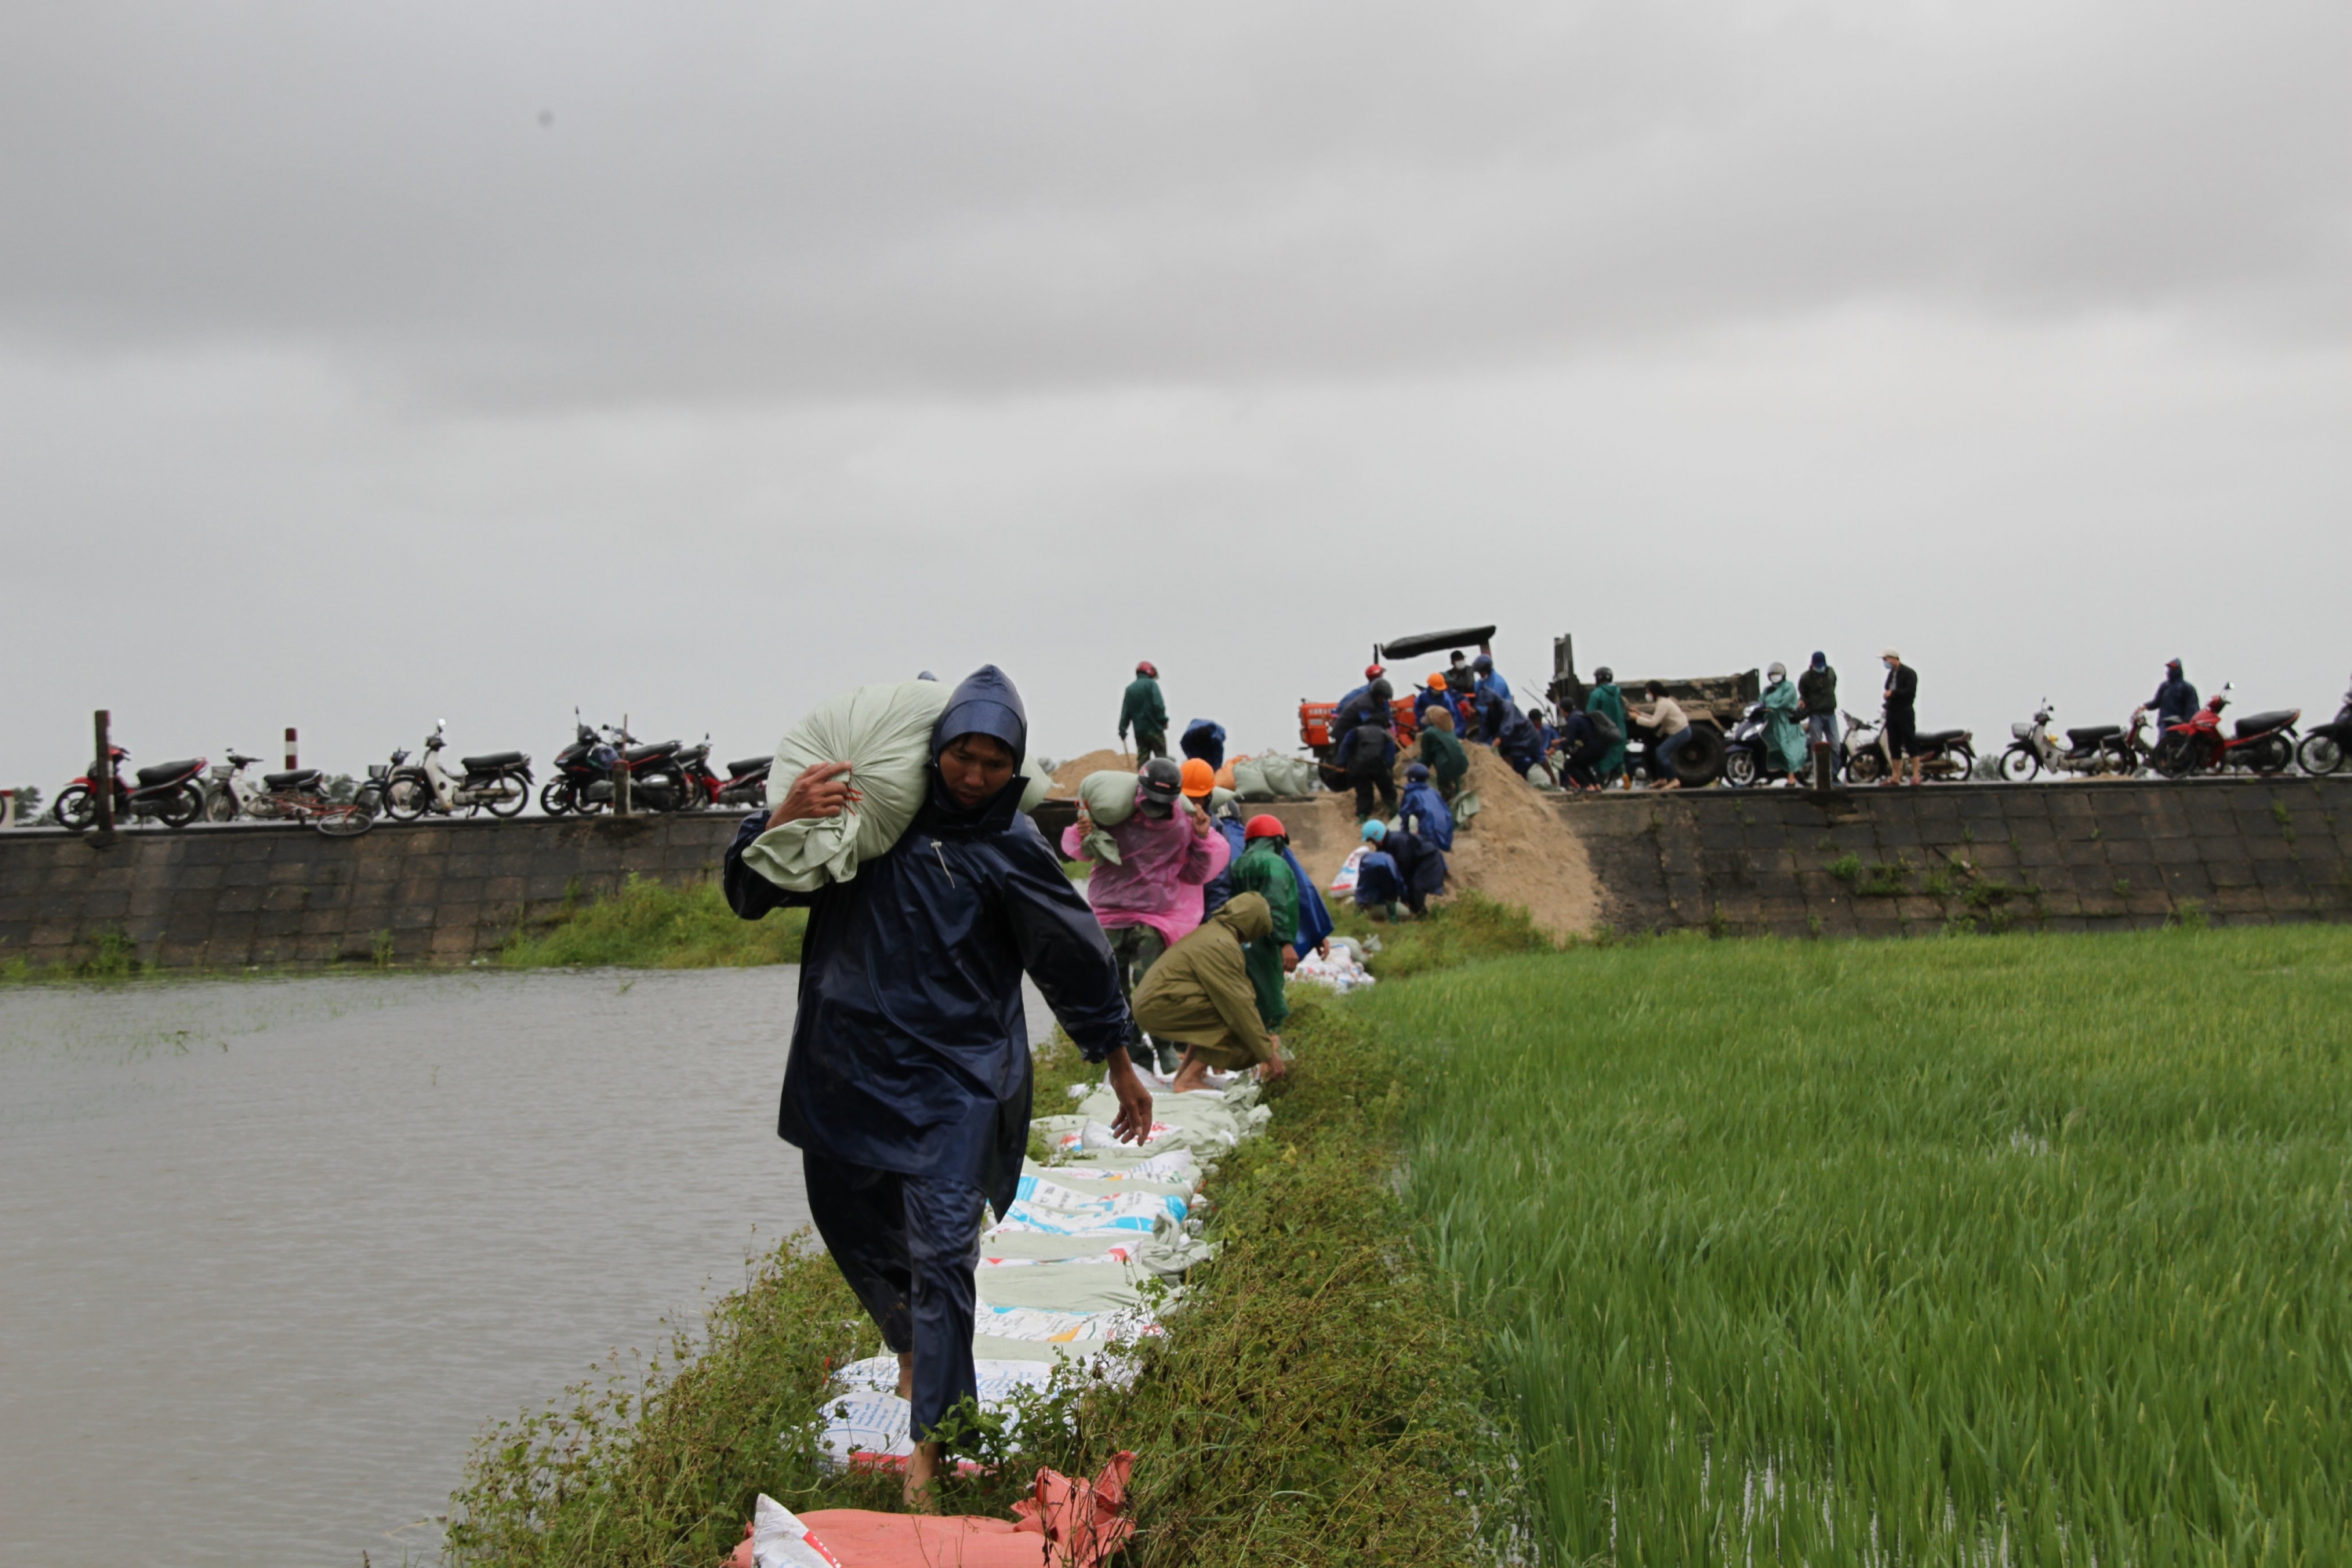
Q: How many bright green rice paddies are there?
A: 1